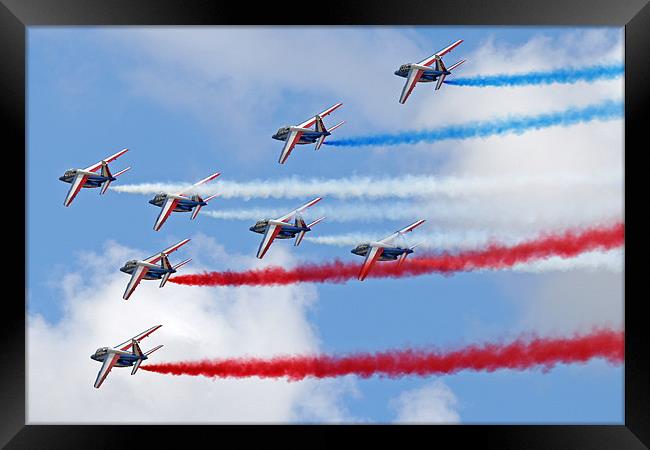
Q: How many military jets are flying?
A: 8